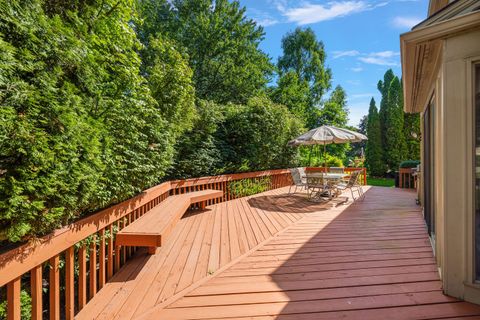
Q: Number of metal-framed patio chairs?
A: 6